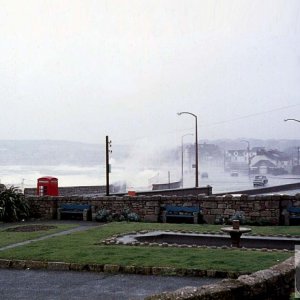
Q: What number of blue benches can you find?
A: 3